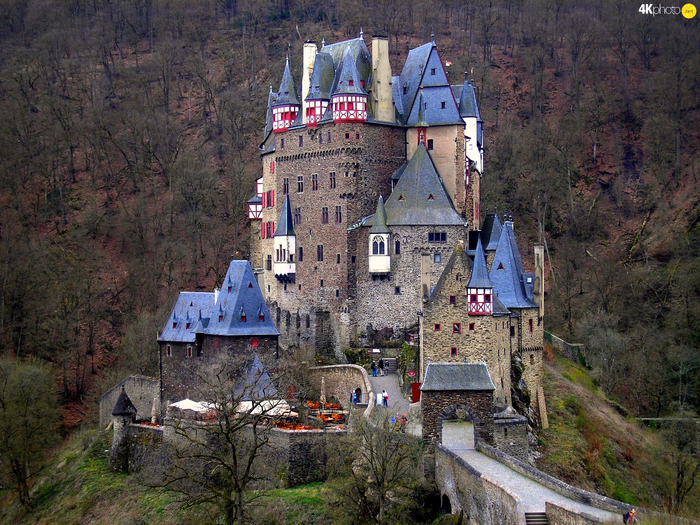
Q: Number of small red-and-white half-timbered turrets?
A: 4